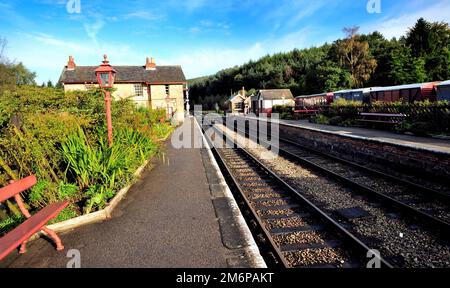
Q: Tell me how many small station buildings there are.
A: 2